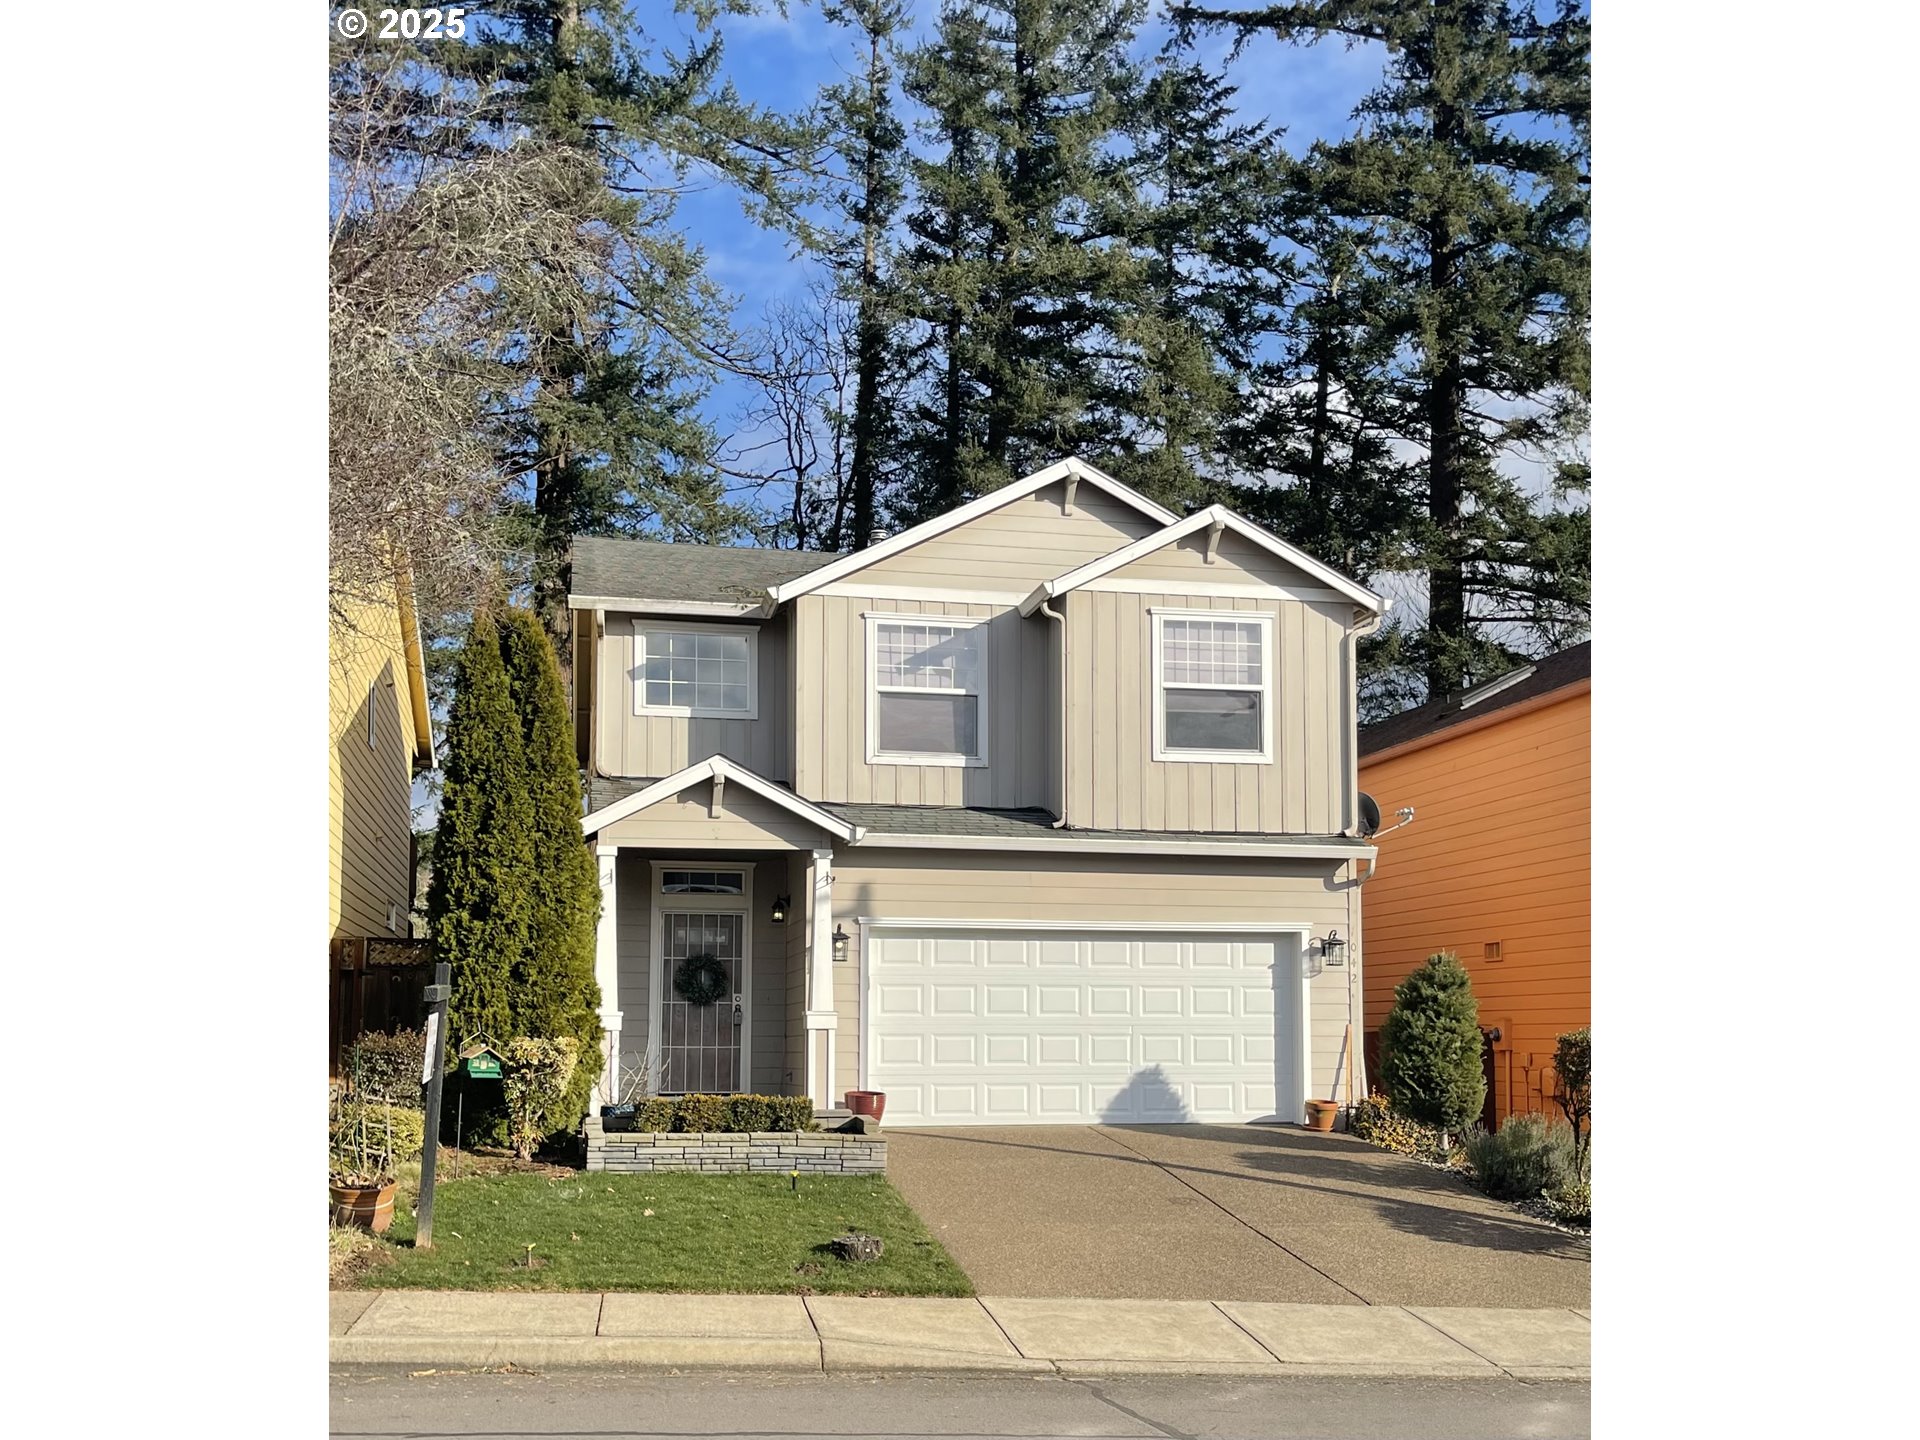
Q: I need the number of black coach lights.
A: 3